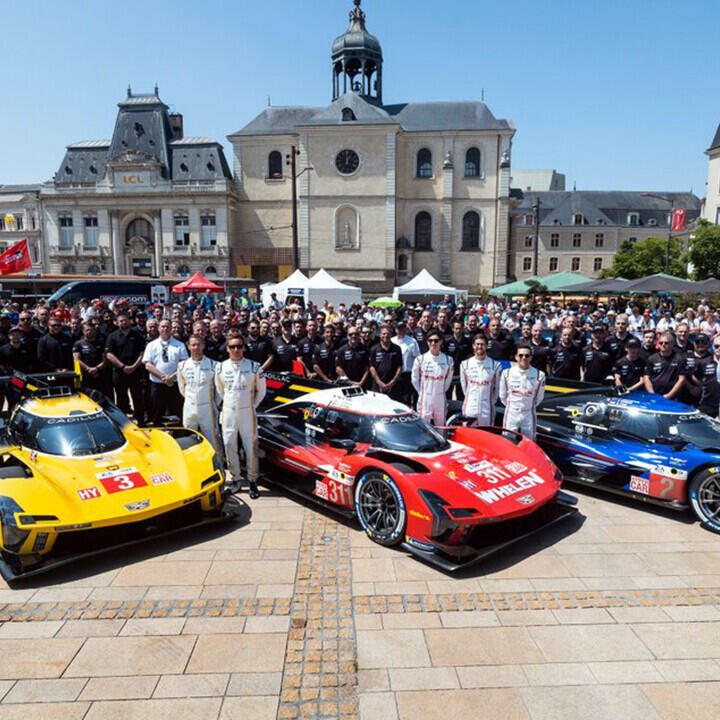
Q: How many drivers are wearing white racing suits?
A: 5